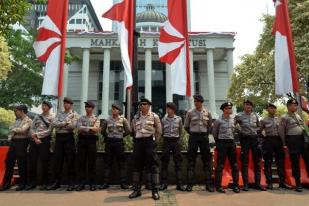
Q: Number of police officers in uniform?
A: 12